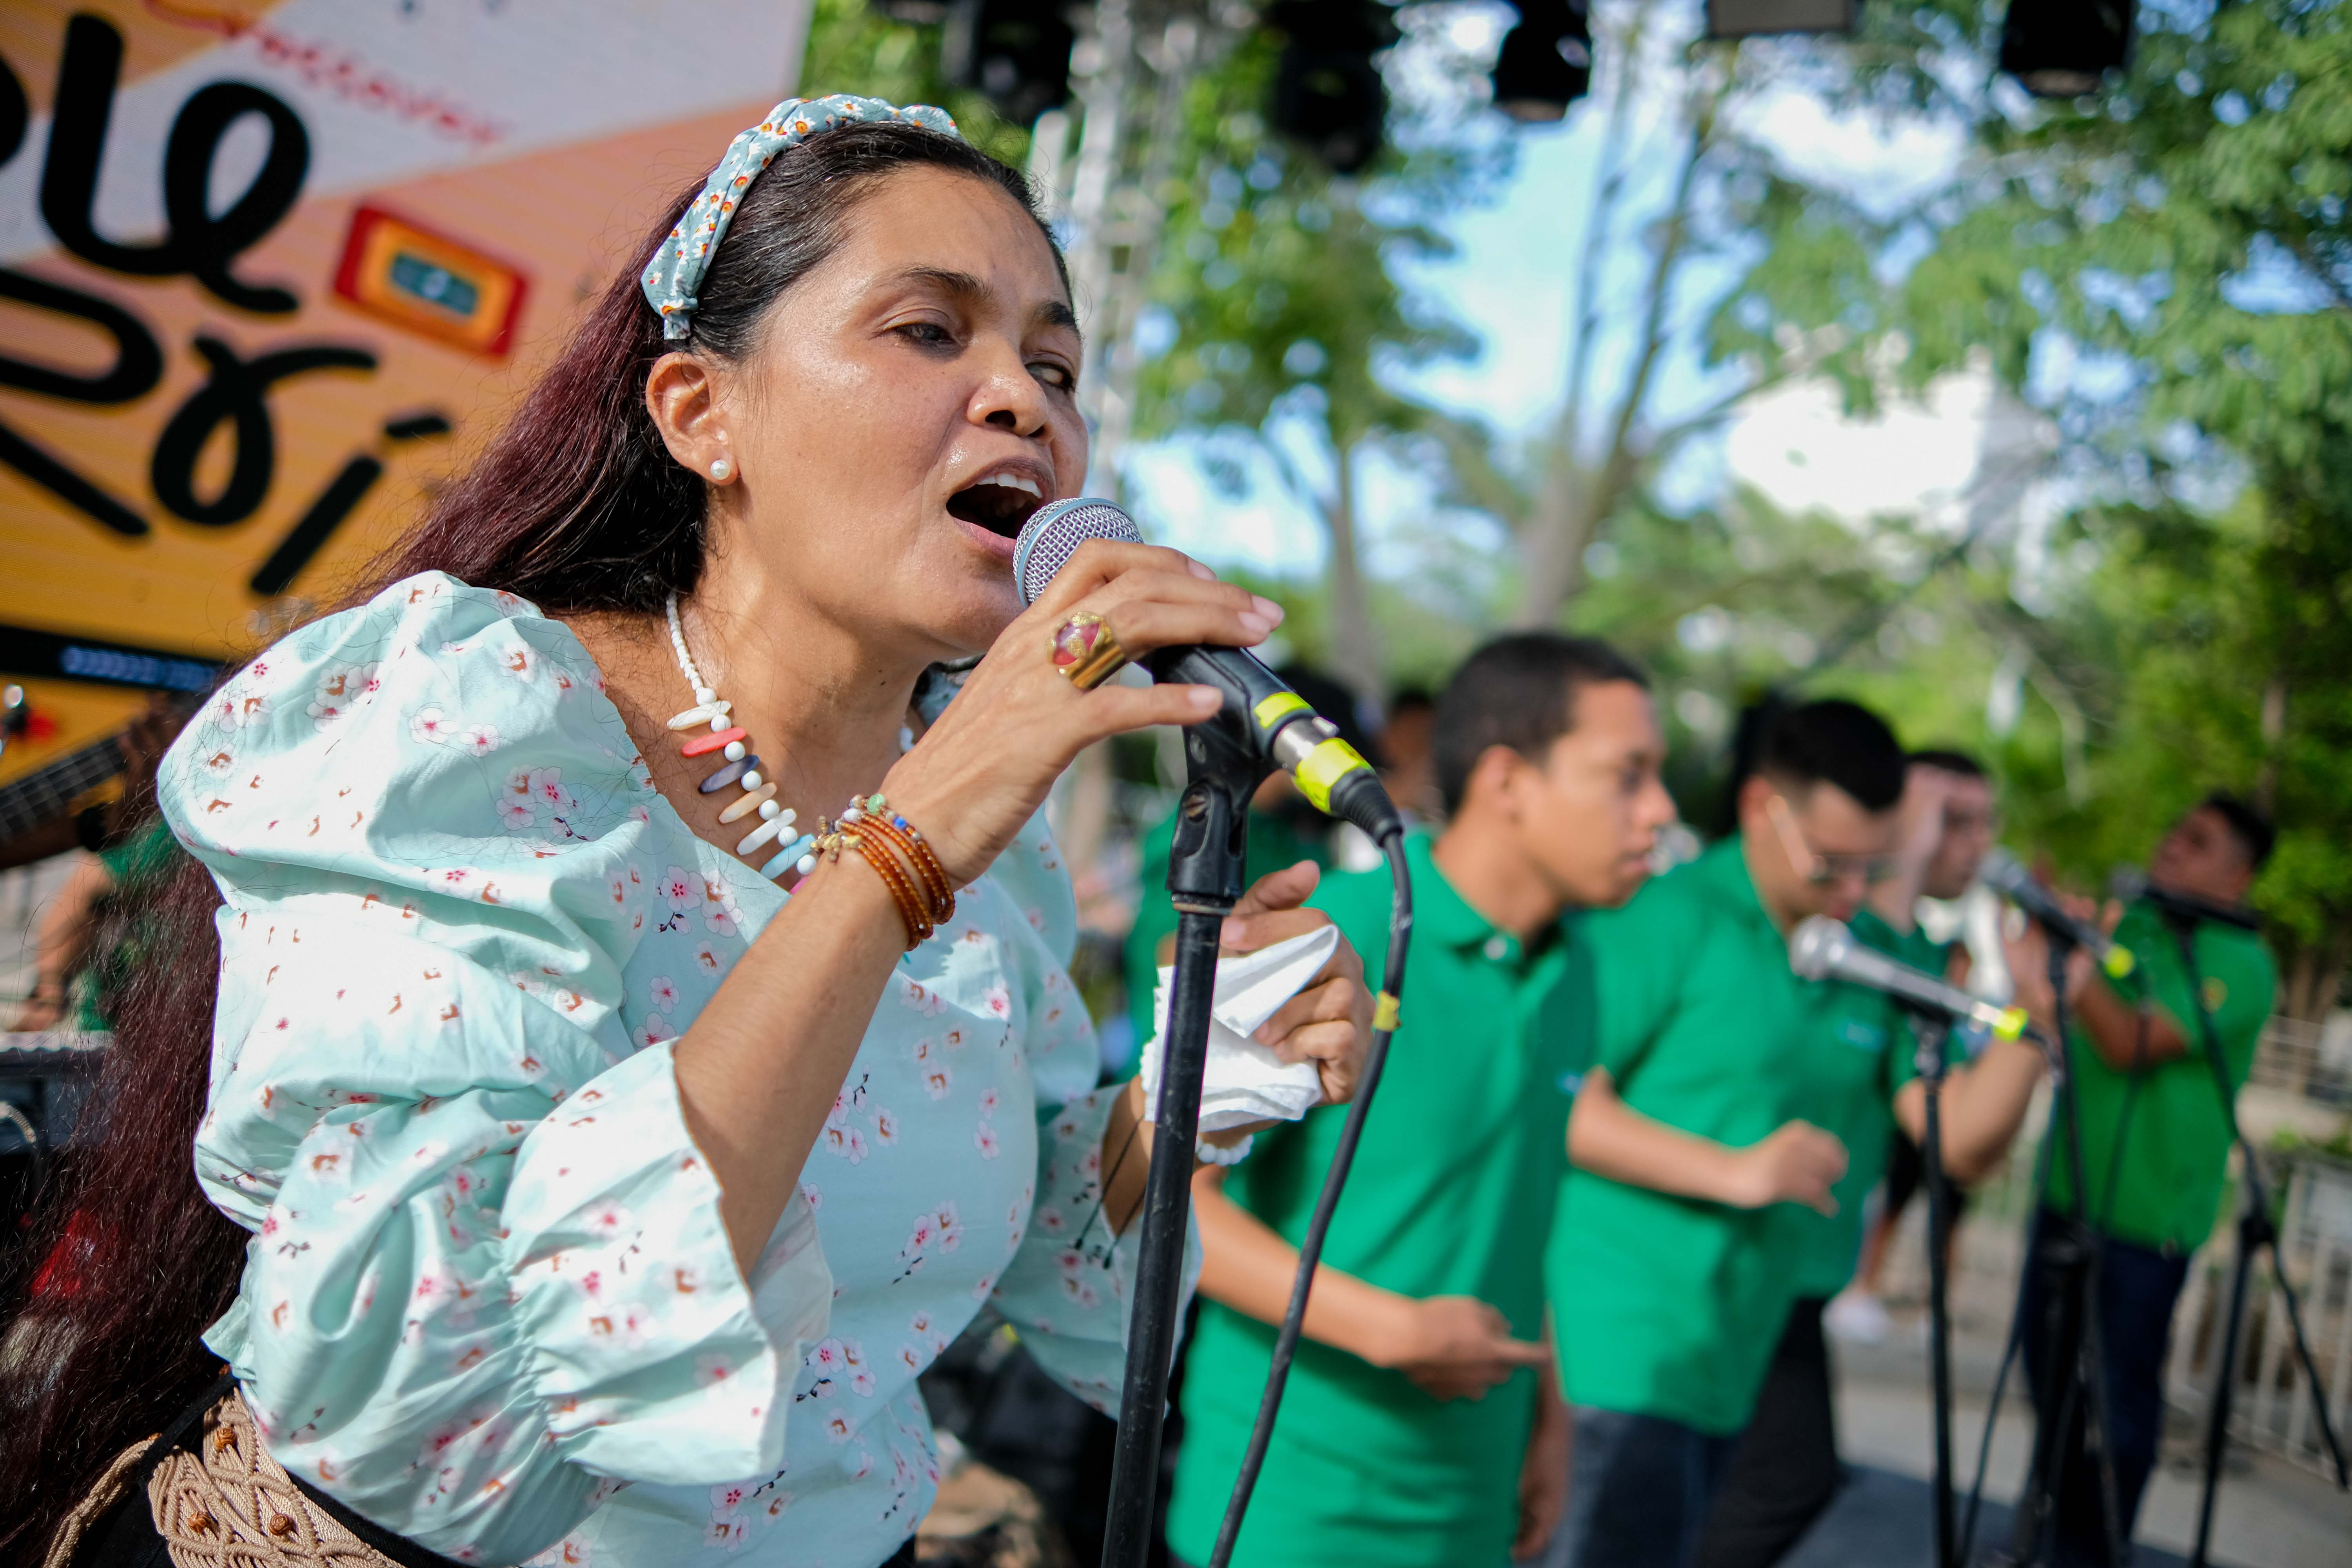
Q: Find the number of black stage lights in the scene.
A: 4